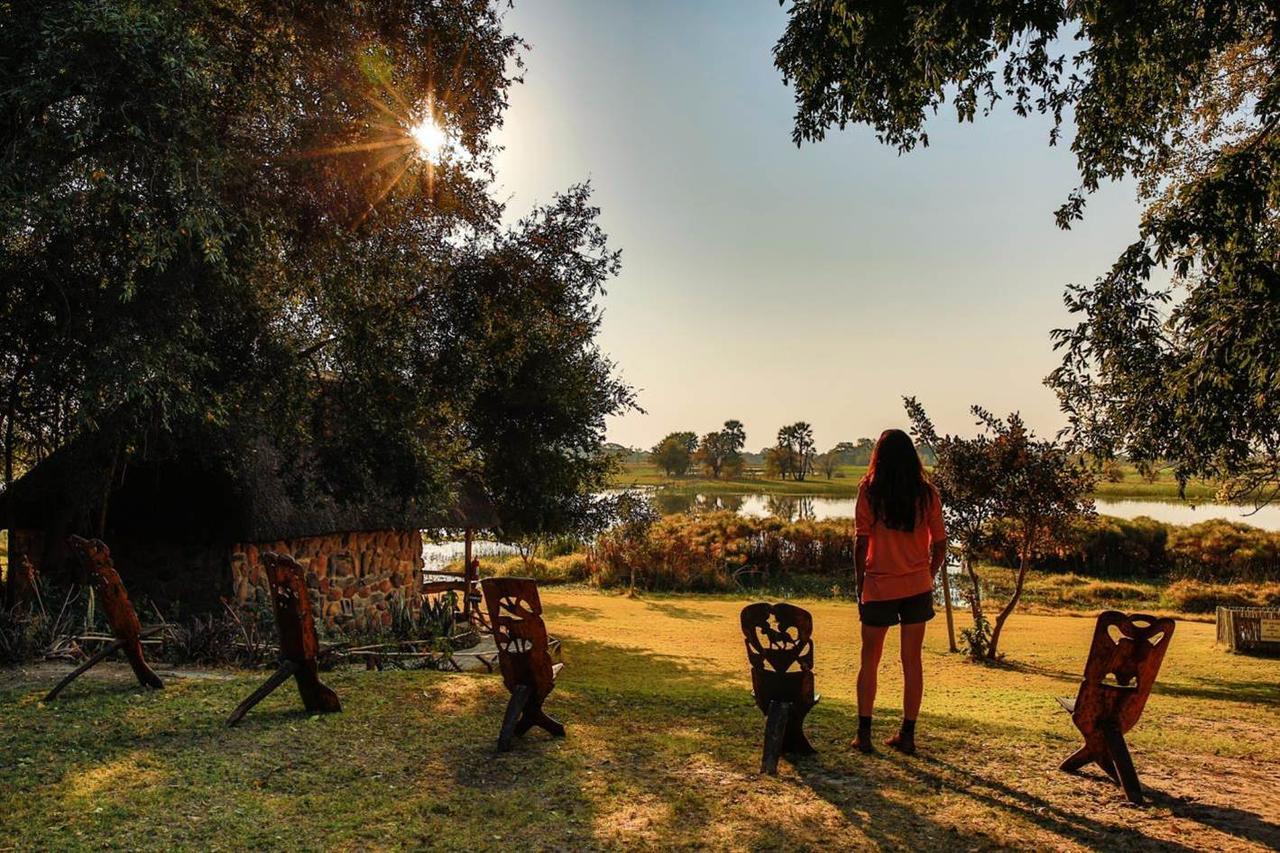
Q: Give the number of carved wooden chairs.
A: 5